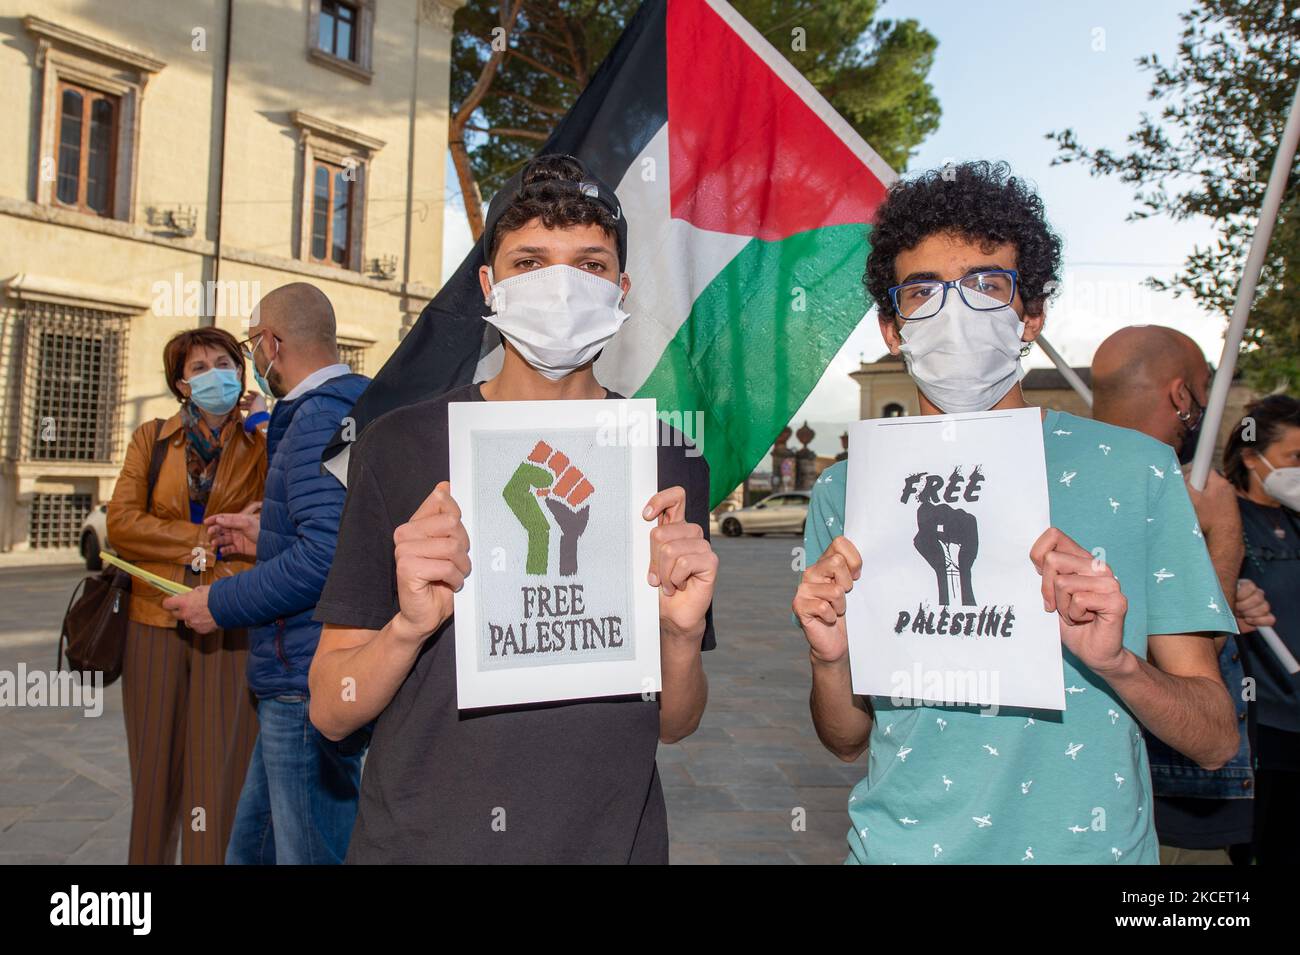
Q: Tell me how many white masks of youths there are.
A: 2